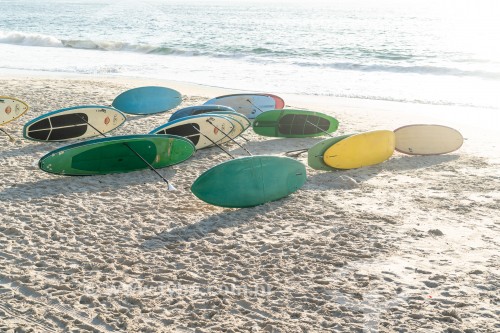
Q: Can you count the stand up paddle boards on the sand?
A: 14